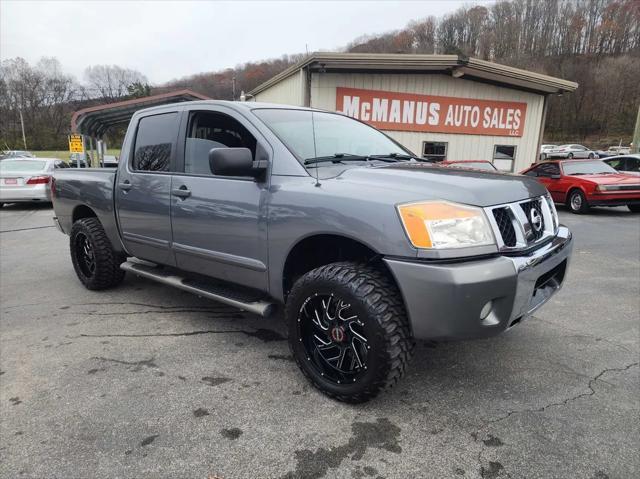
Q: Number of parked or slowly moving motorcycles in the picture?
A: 0